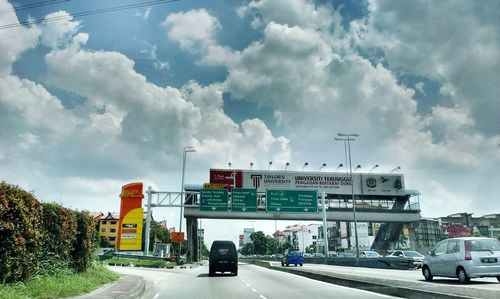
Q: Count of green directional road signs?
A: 3